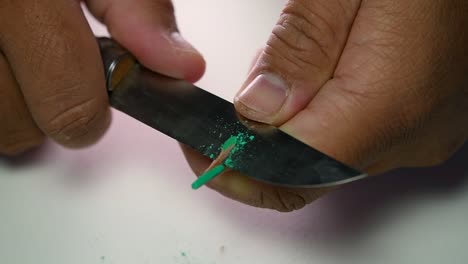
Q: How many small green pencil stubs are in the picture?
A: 1